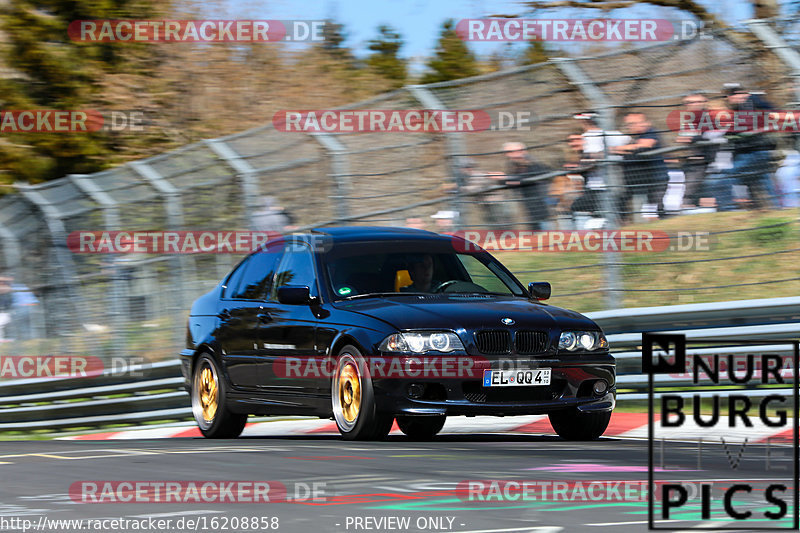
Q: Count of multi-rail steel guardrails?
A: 1